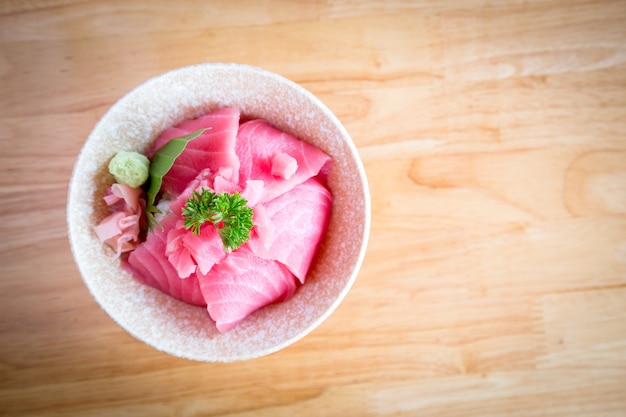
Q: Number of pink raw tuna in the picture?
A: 5